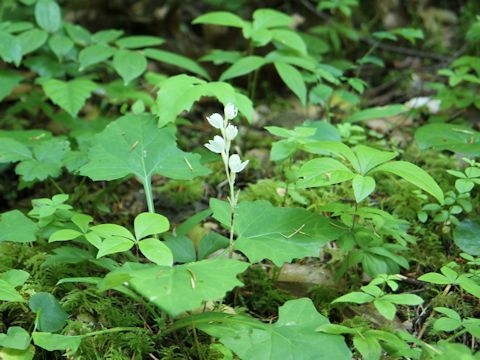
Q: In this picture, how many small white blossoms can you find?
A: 5